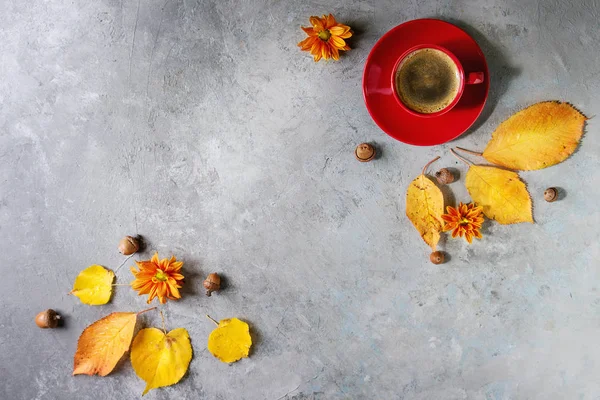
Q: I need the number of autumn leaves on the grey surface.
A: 7